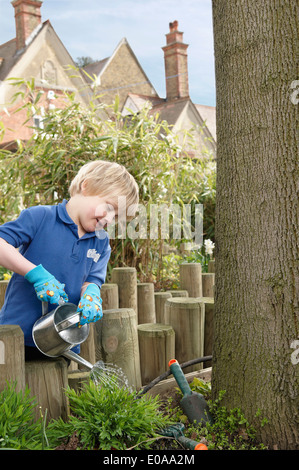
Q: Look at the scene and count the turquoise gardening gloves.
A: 2